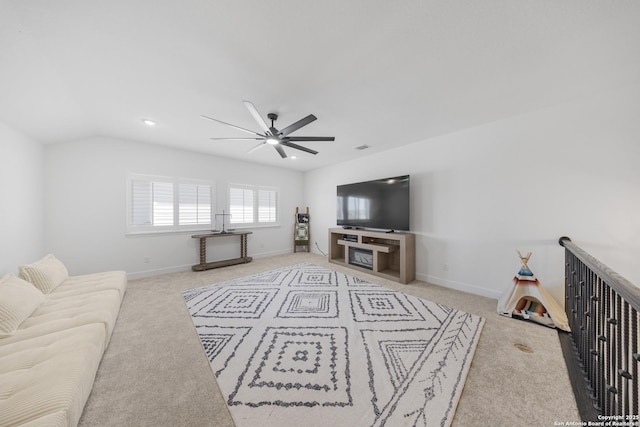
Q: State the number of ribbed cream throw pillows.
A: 2